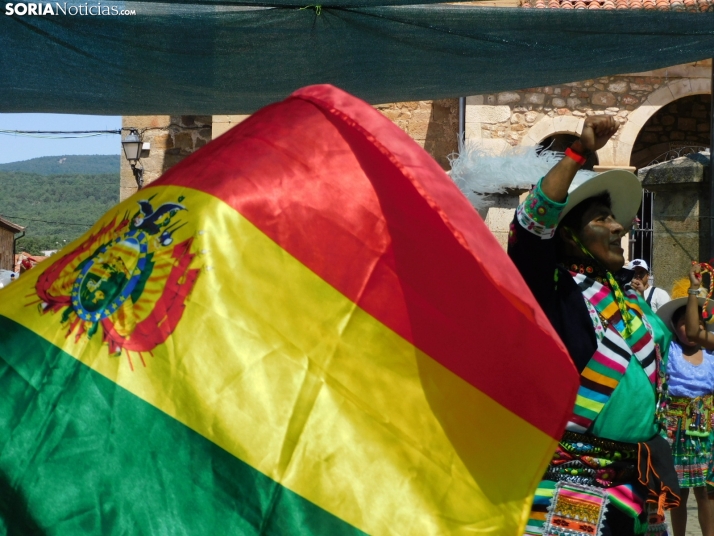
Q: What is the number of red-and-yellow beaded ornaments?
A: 1